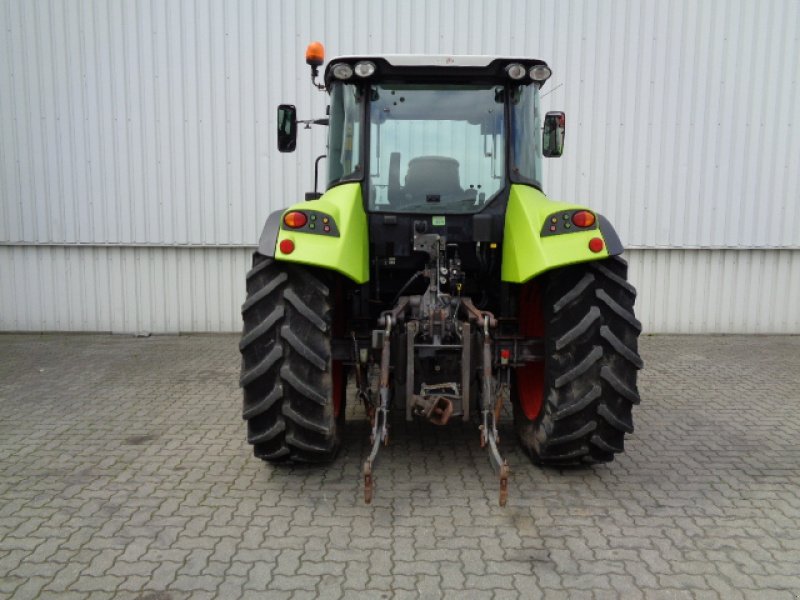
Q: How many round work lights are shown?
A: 4